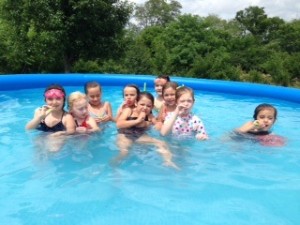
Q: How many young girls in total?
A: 9